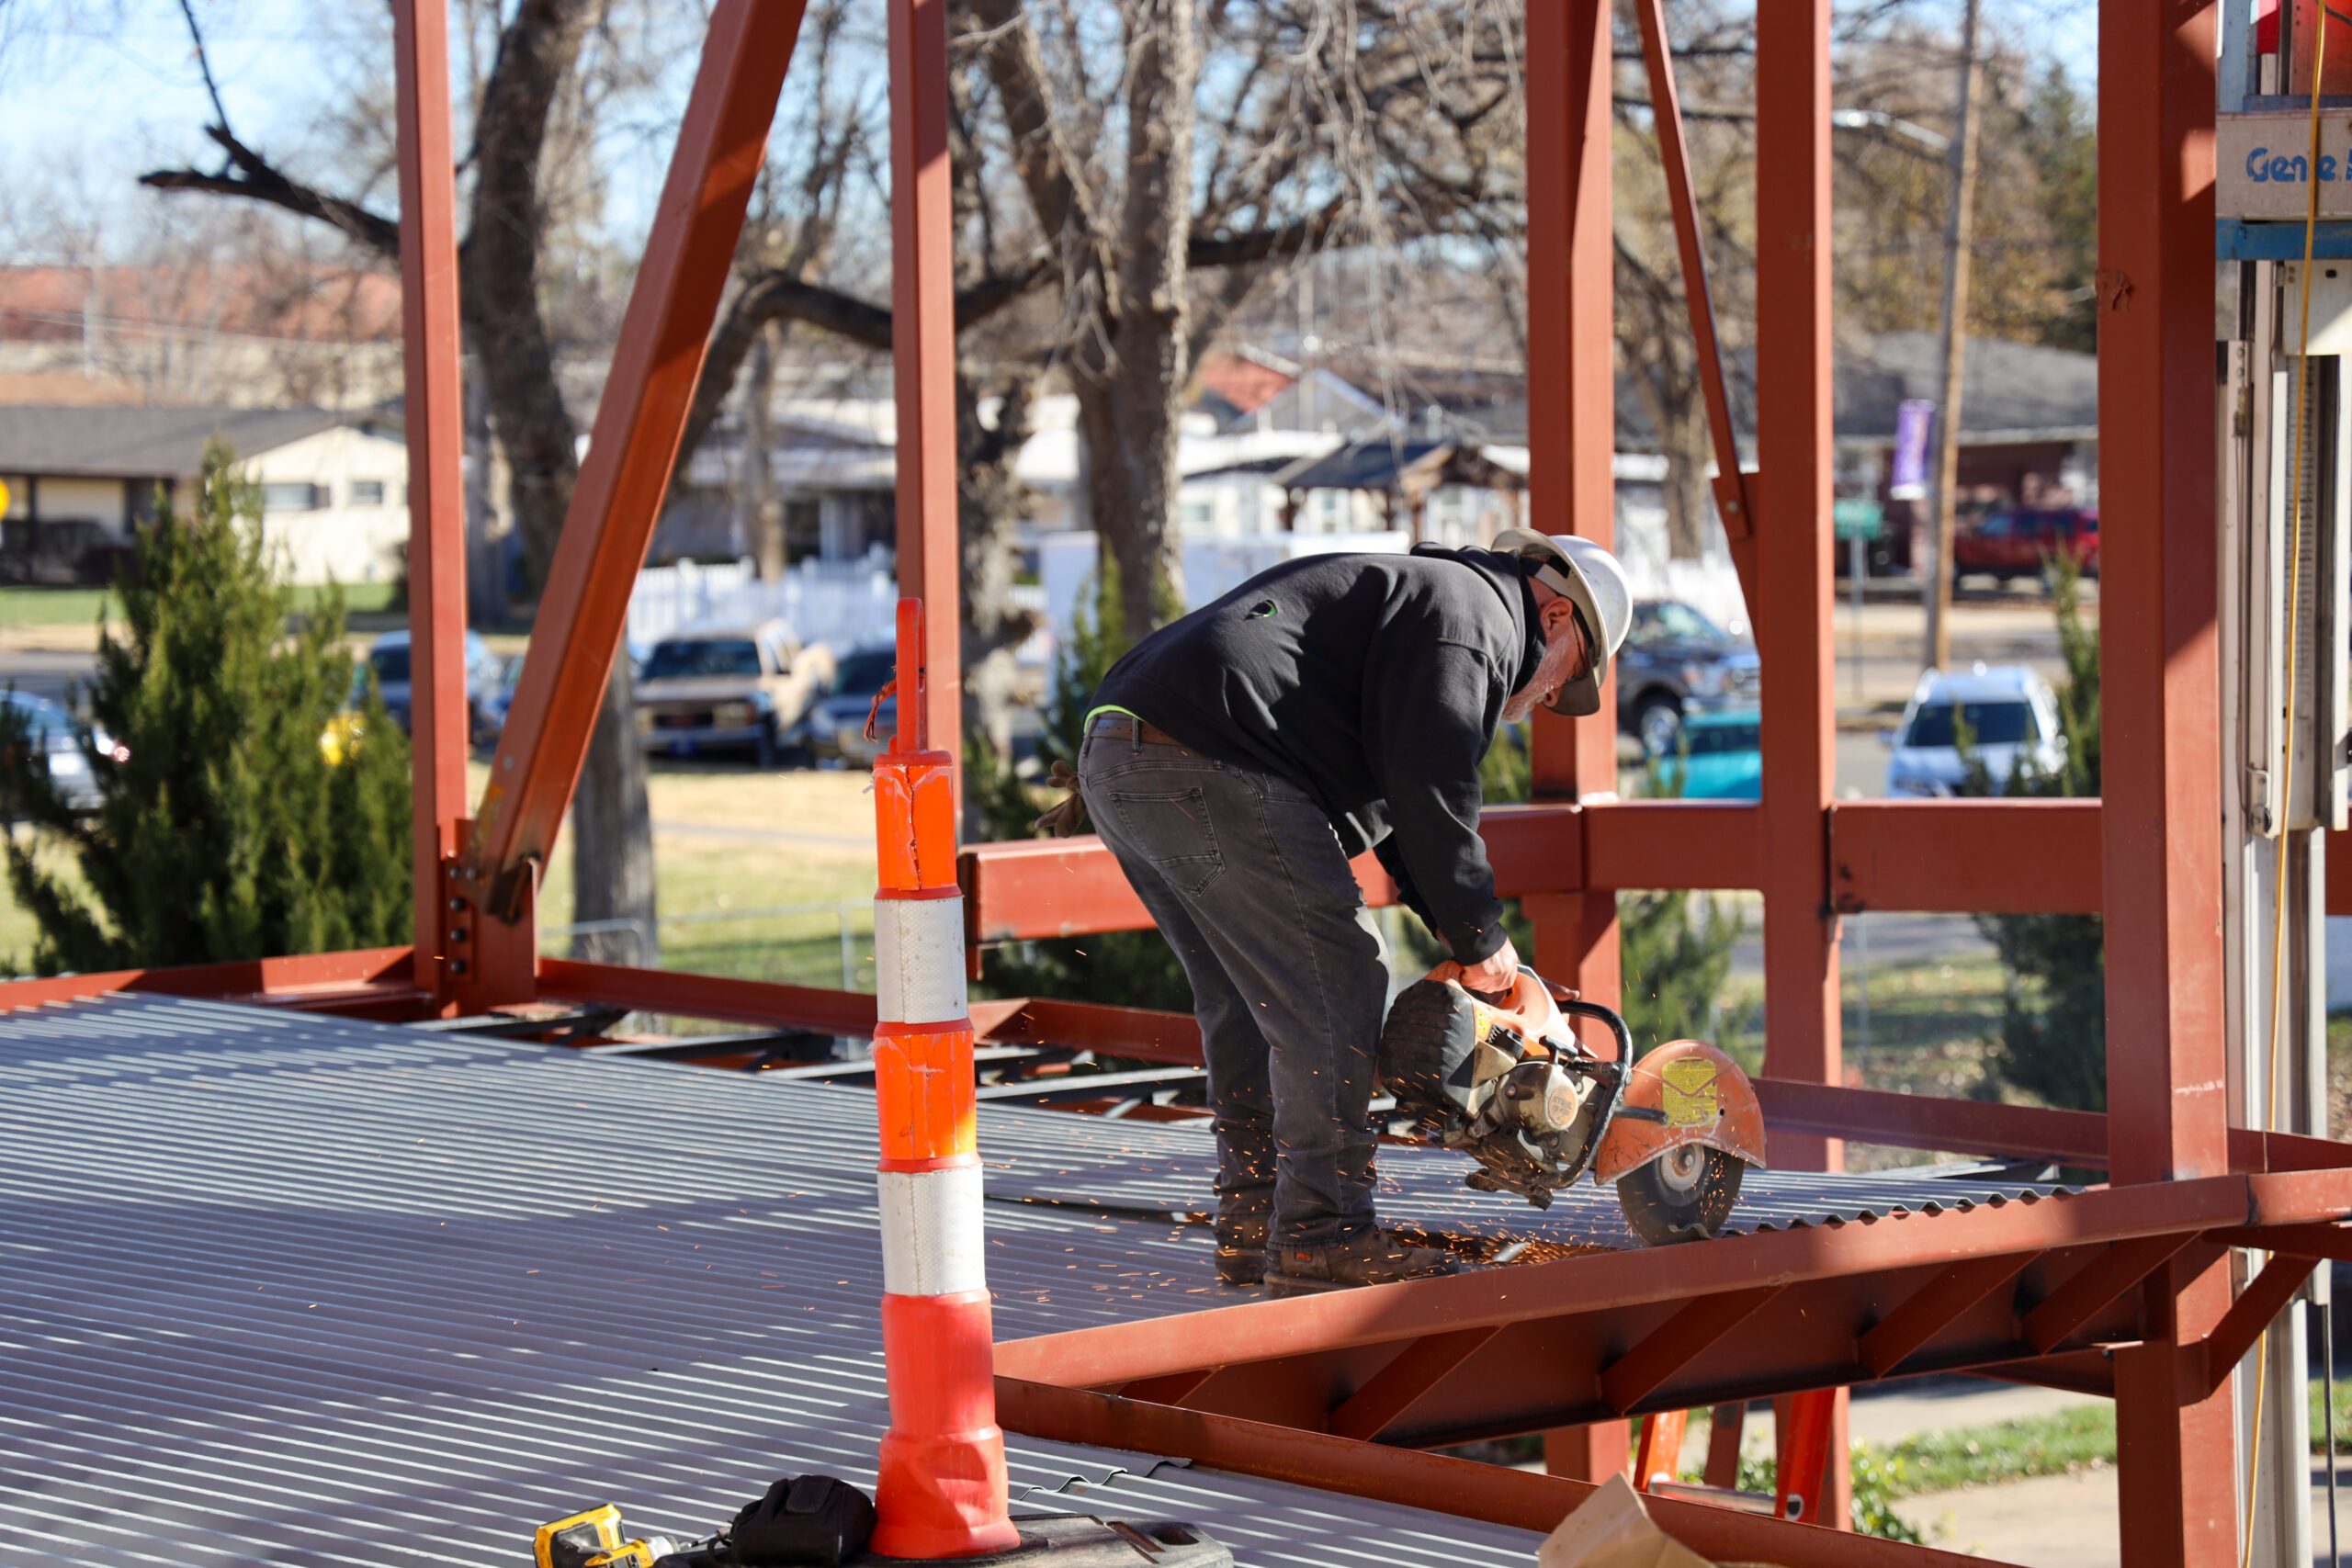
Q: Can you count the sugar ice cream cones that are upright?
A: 0